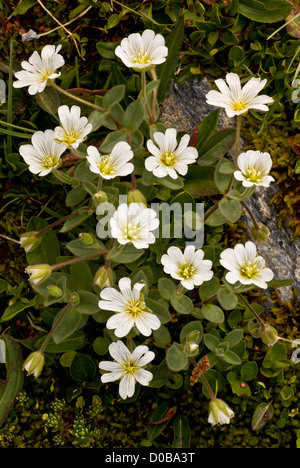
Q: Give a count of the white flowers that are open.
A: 13